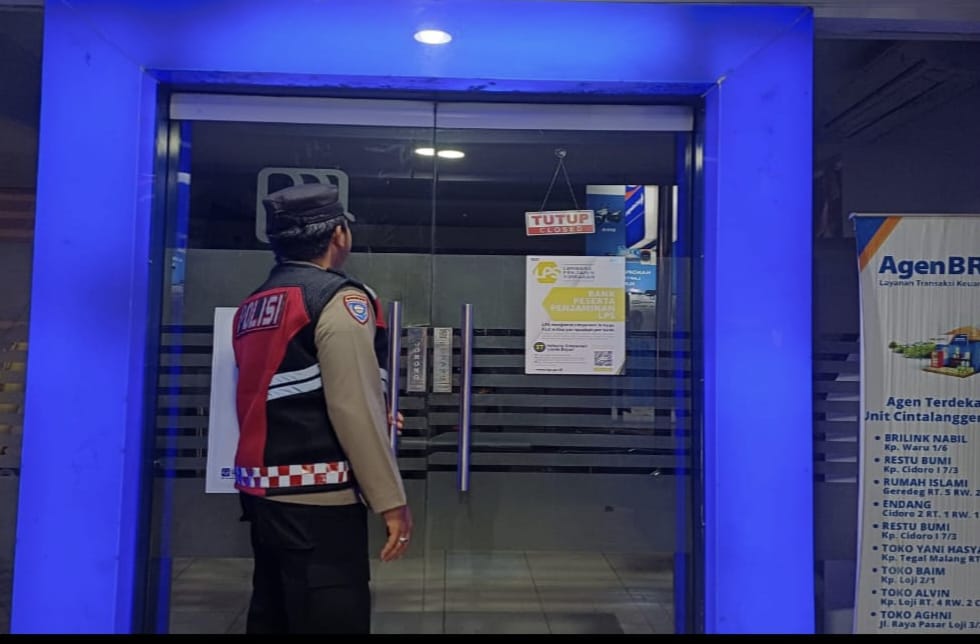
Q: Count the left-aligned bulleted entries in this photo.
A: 9